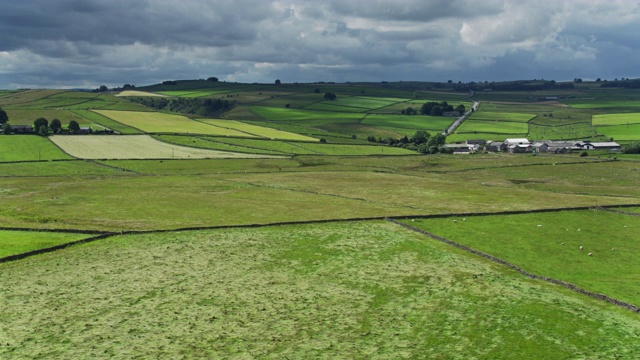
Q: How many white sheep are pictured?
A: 12